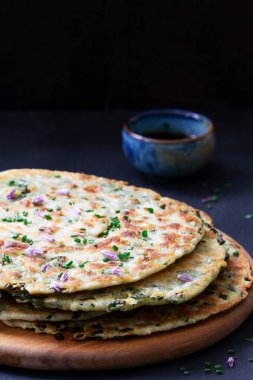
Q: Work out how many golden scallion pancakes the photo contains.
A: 4